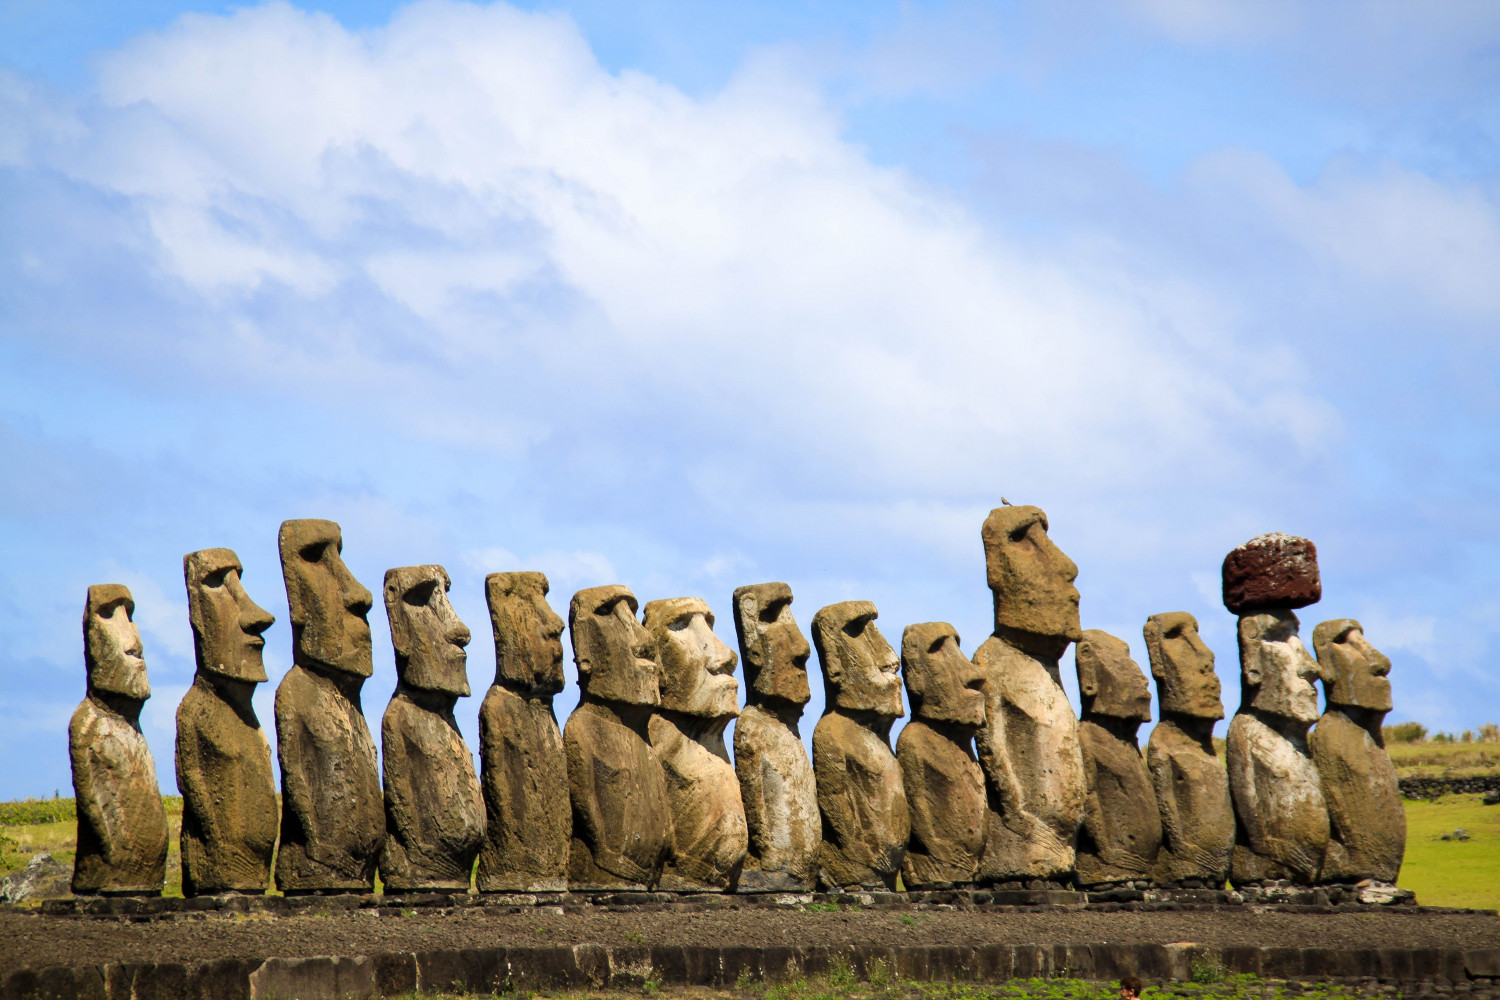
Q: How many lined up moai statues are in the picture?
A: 15